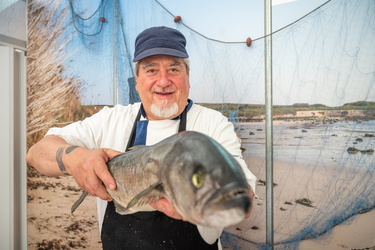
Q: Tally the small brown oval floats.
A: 3